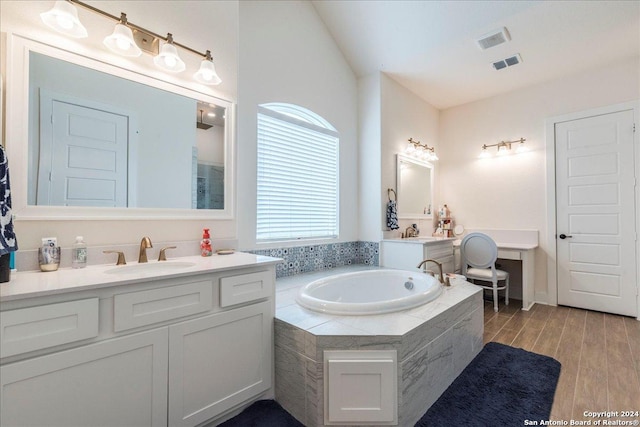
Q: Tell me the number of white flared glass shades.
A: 11